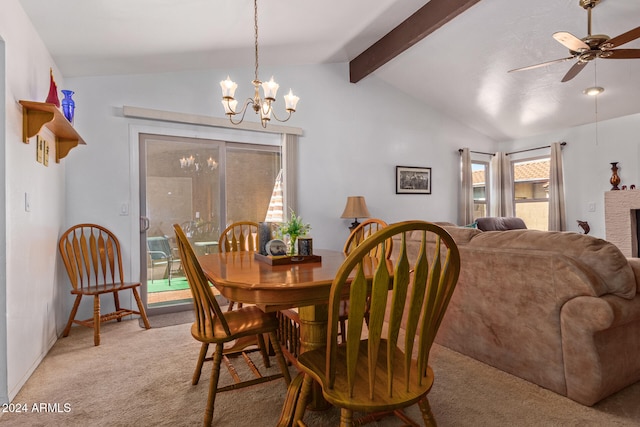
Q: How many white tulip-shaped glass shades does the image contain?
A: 5